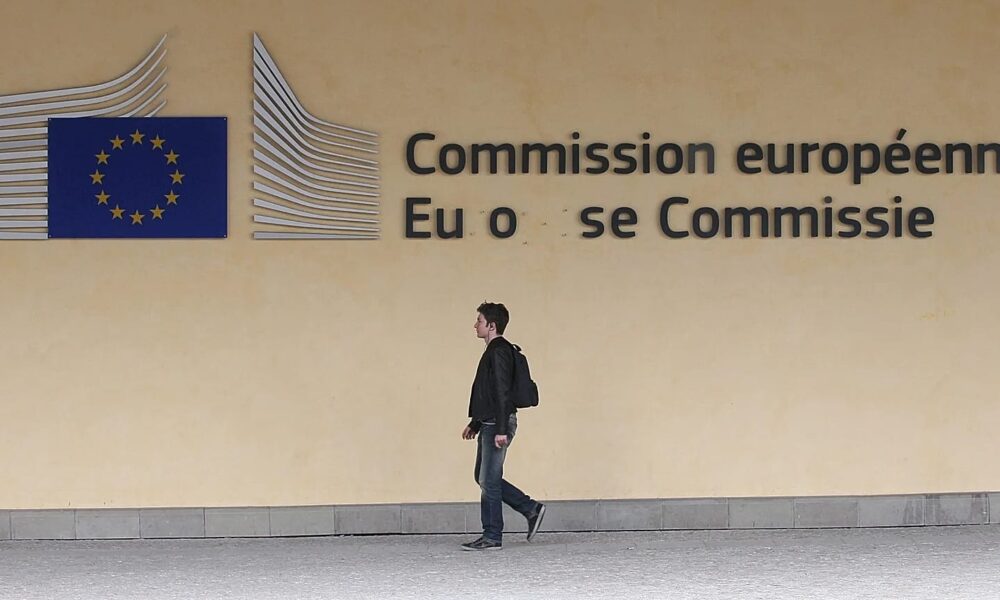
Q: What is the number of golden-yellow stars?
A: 12